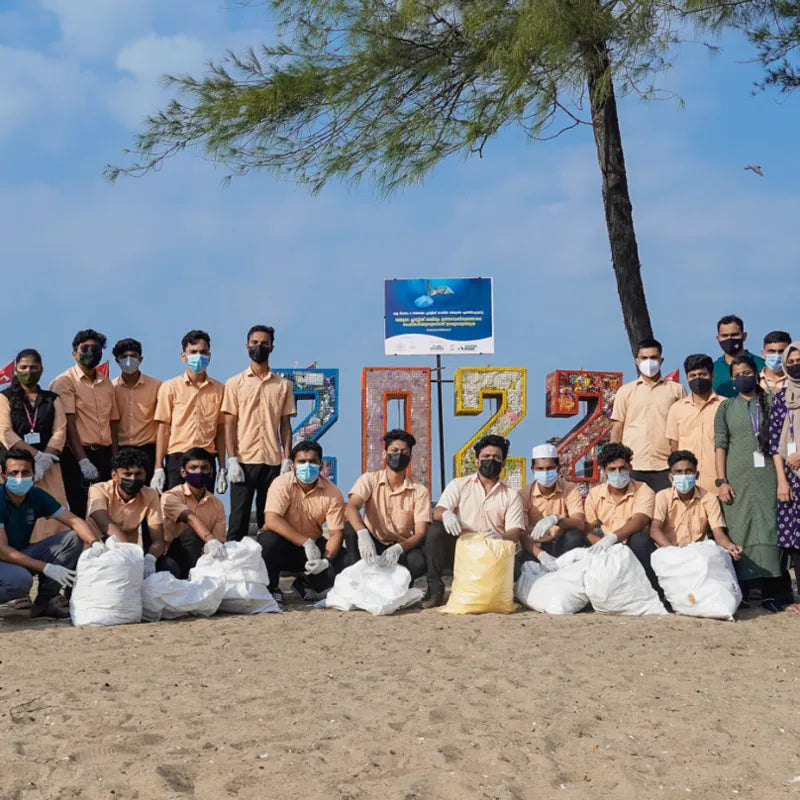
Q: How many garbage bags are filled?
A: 8